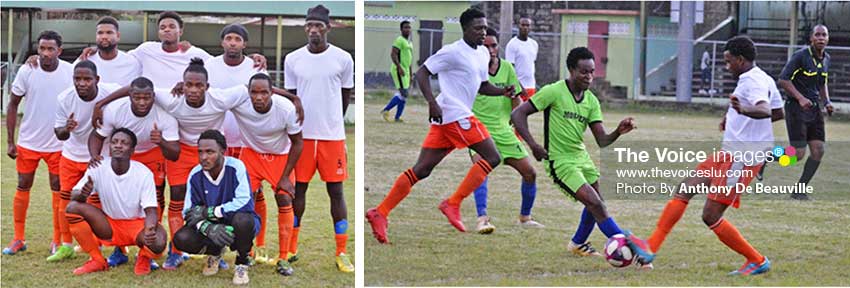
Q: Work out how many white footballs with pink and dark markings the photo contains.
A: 1